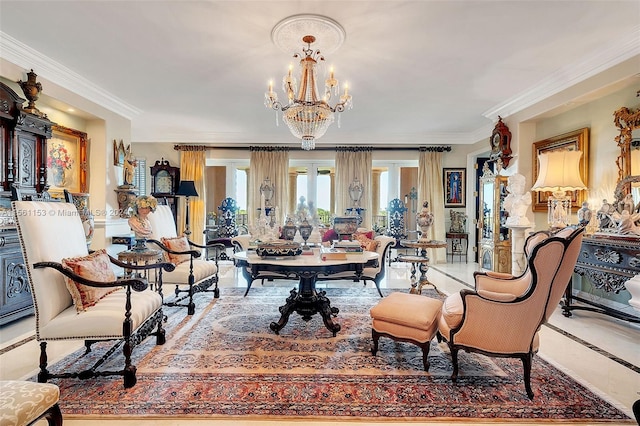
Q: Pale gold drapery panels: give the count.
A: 4